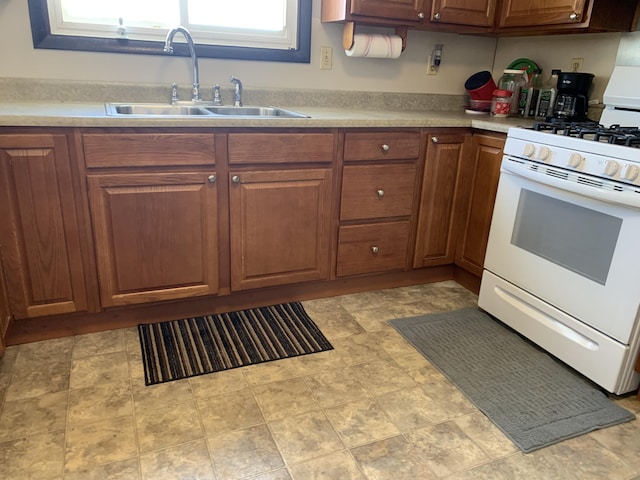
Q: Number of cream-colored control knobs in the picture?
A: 5